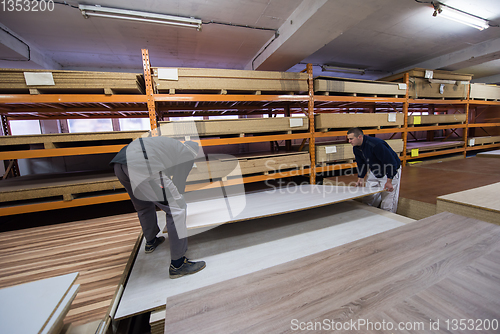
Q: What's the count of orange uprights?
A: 4